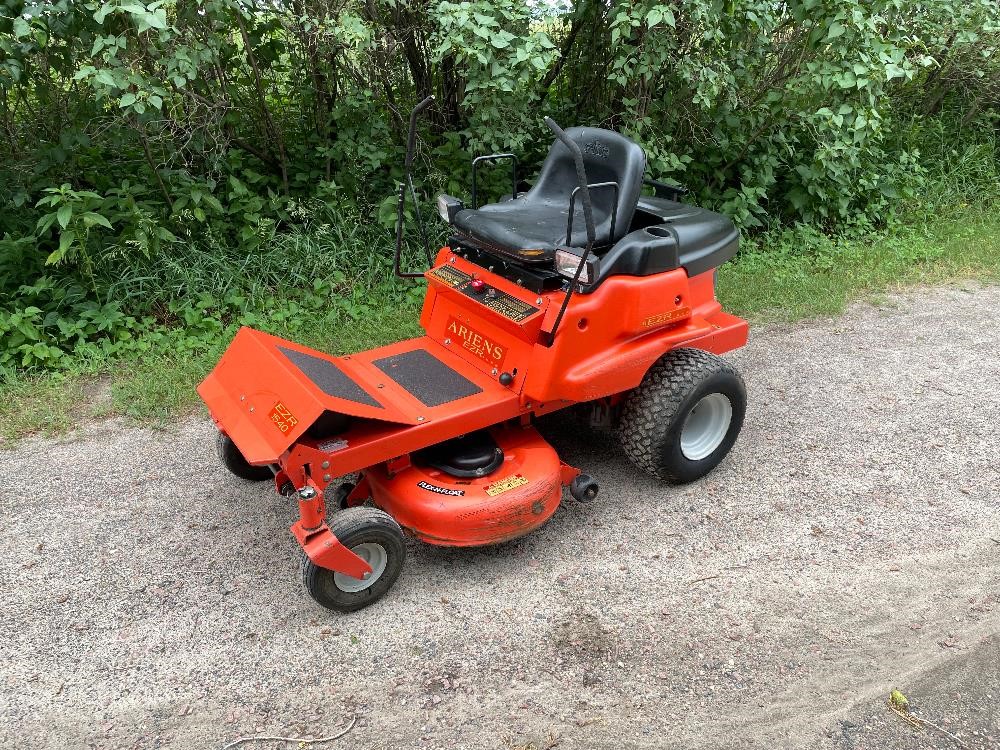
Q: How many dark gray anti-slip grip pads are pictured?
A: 2